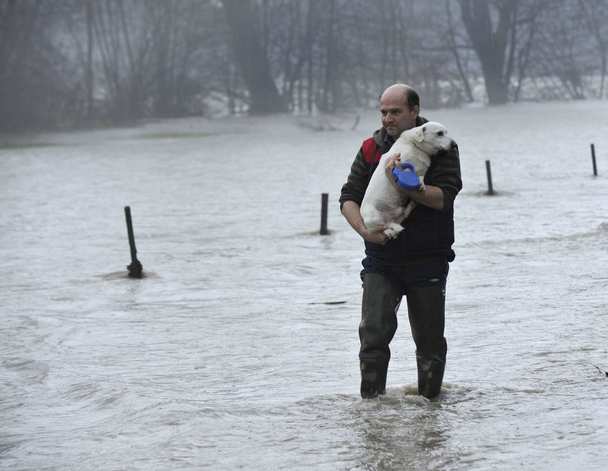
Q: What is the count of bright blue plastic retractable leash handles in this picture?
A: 1